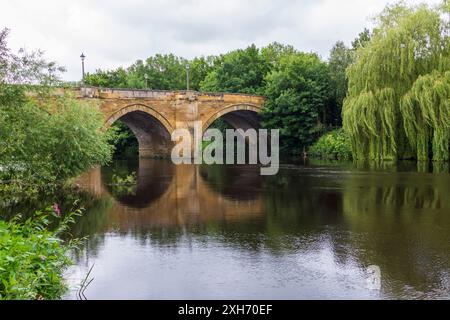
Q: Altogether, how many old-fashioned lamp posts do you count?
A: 3